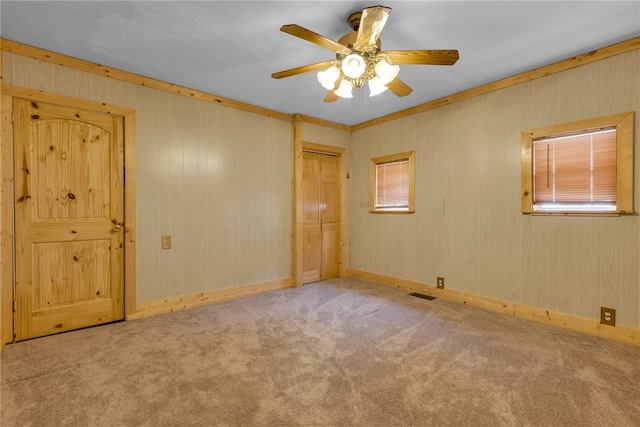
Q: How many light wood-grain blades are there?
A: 6